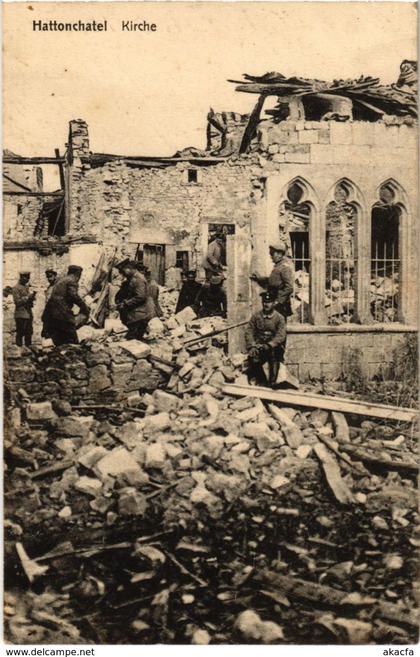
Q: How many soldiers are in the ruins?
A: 10